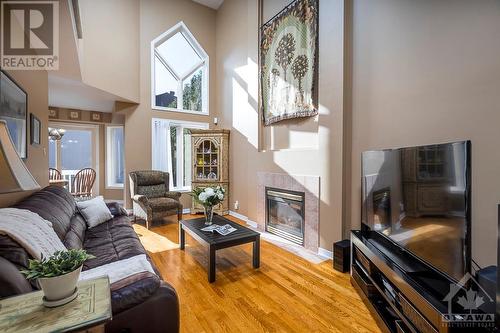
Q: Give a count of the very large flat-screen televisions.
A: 1